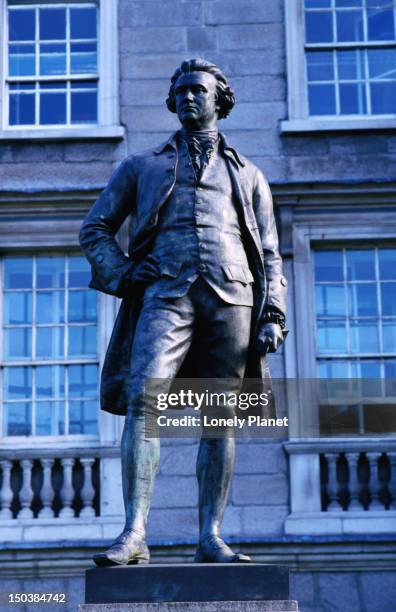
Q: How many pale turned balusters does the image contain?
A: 9